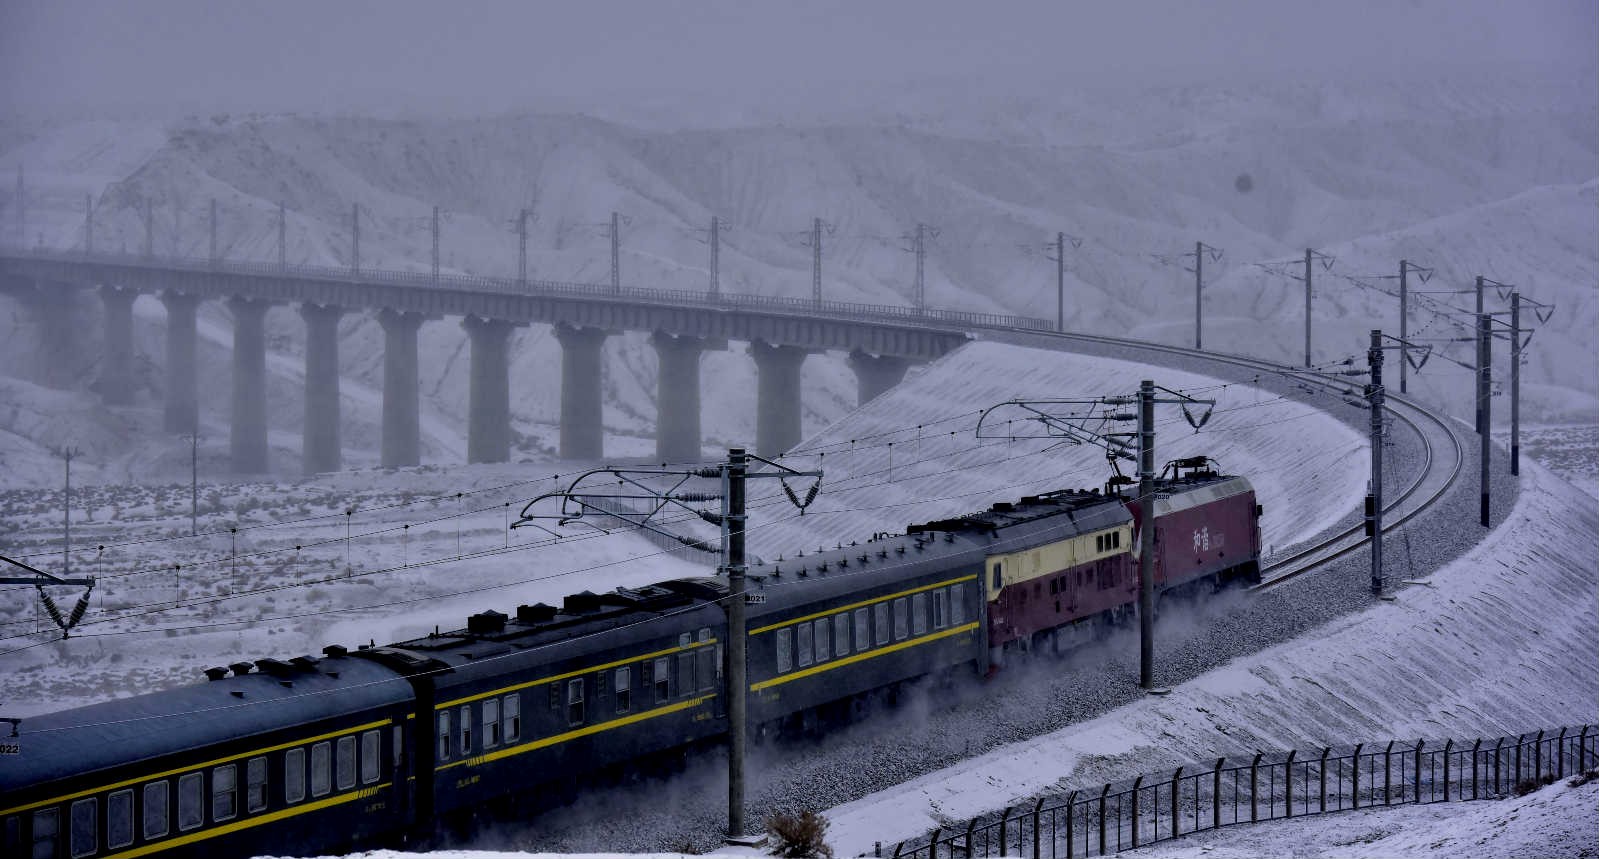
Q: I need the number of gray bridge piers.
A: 11